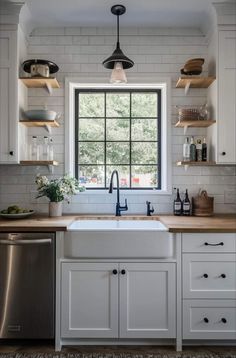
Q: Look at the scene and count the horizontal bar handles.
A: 2